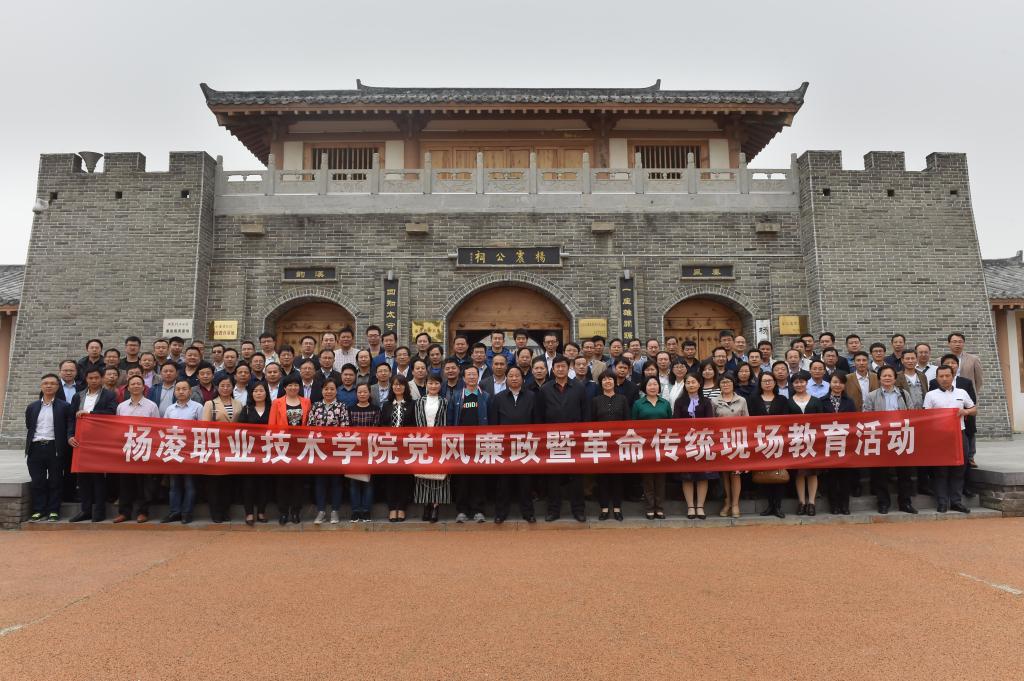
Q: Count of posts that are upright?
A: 12